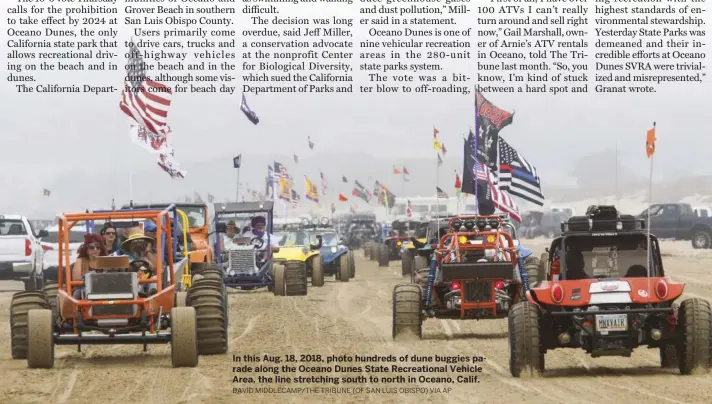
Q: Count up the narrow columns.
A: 6